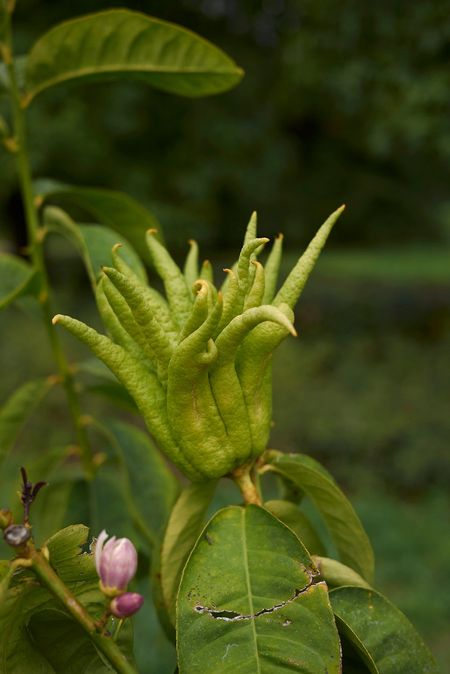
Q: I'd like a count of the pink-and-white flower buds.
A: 2